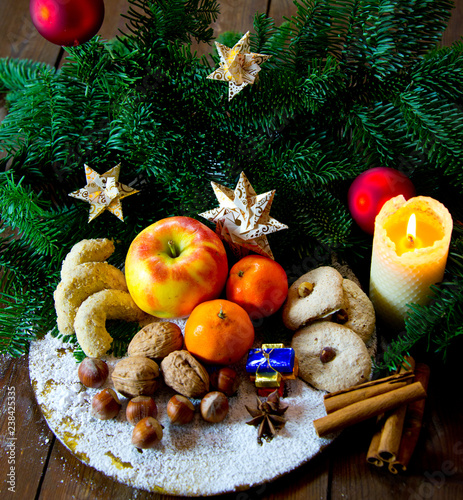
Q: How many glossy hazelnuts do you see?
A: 7